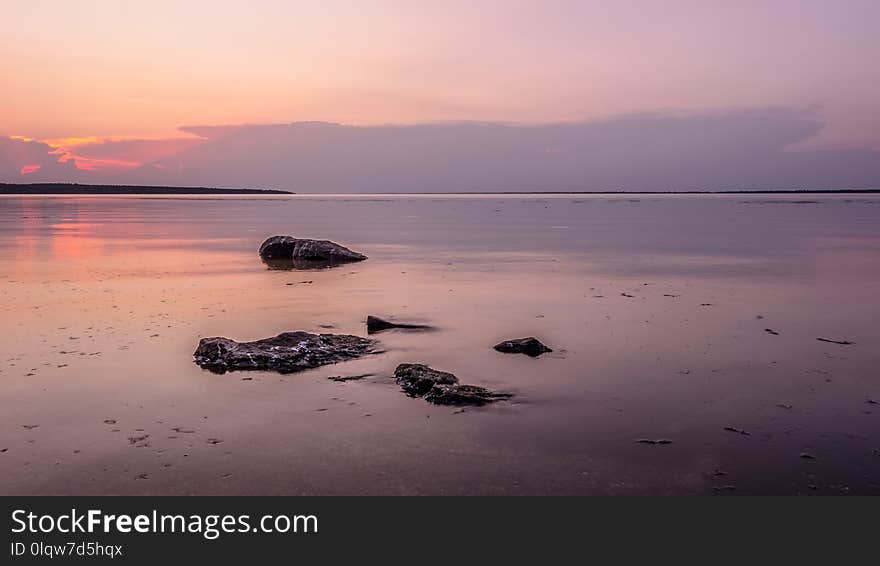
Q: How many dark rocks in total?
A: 5